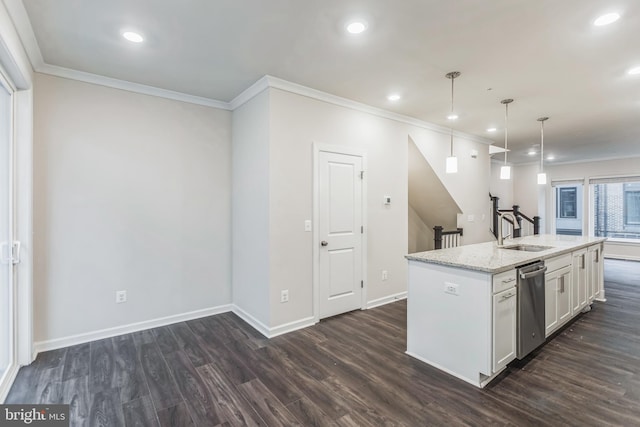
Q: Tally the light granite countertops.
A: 1